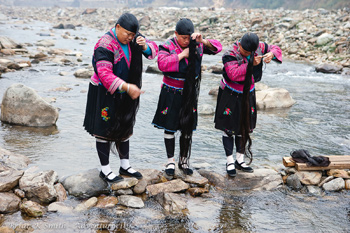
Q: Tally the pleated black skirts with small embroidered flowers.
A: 3